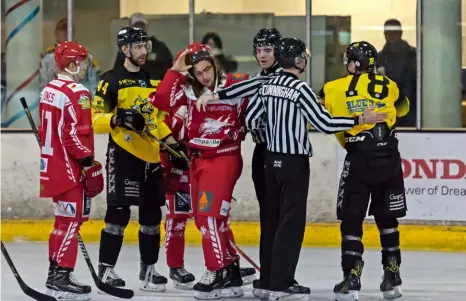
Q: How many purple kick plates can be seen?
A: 0